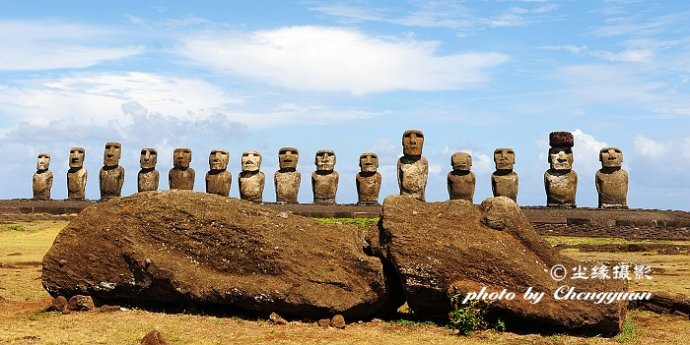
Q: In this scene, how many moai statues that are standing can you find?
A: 15